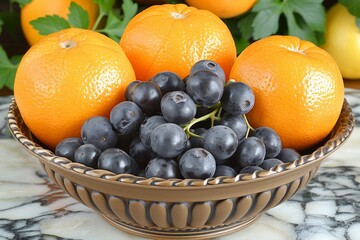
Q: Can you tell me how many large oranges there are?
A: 3